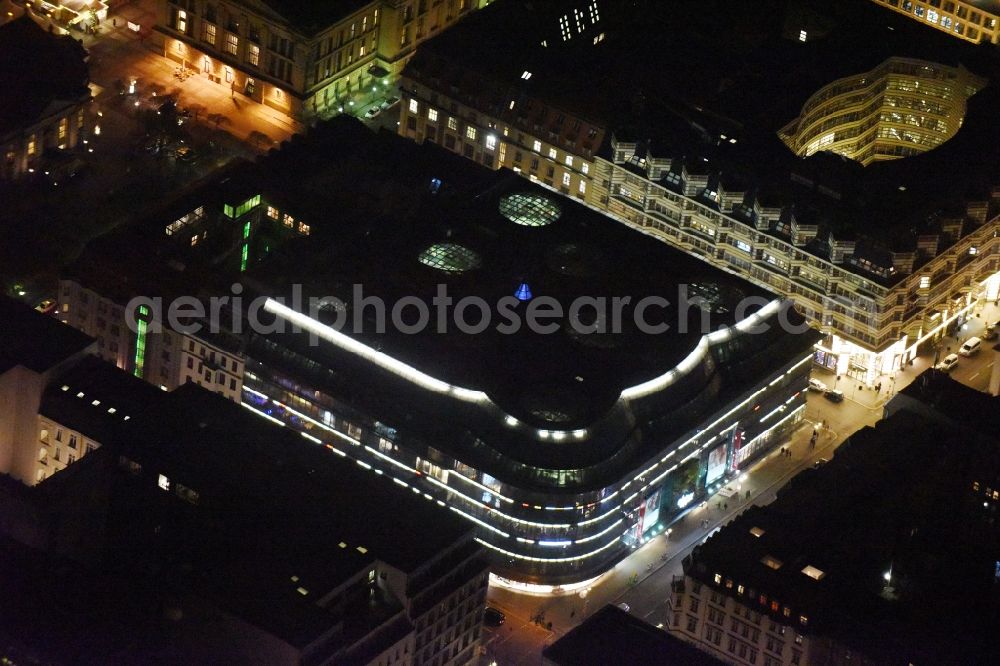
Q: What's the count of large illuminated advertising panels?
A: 2